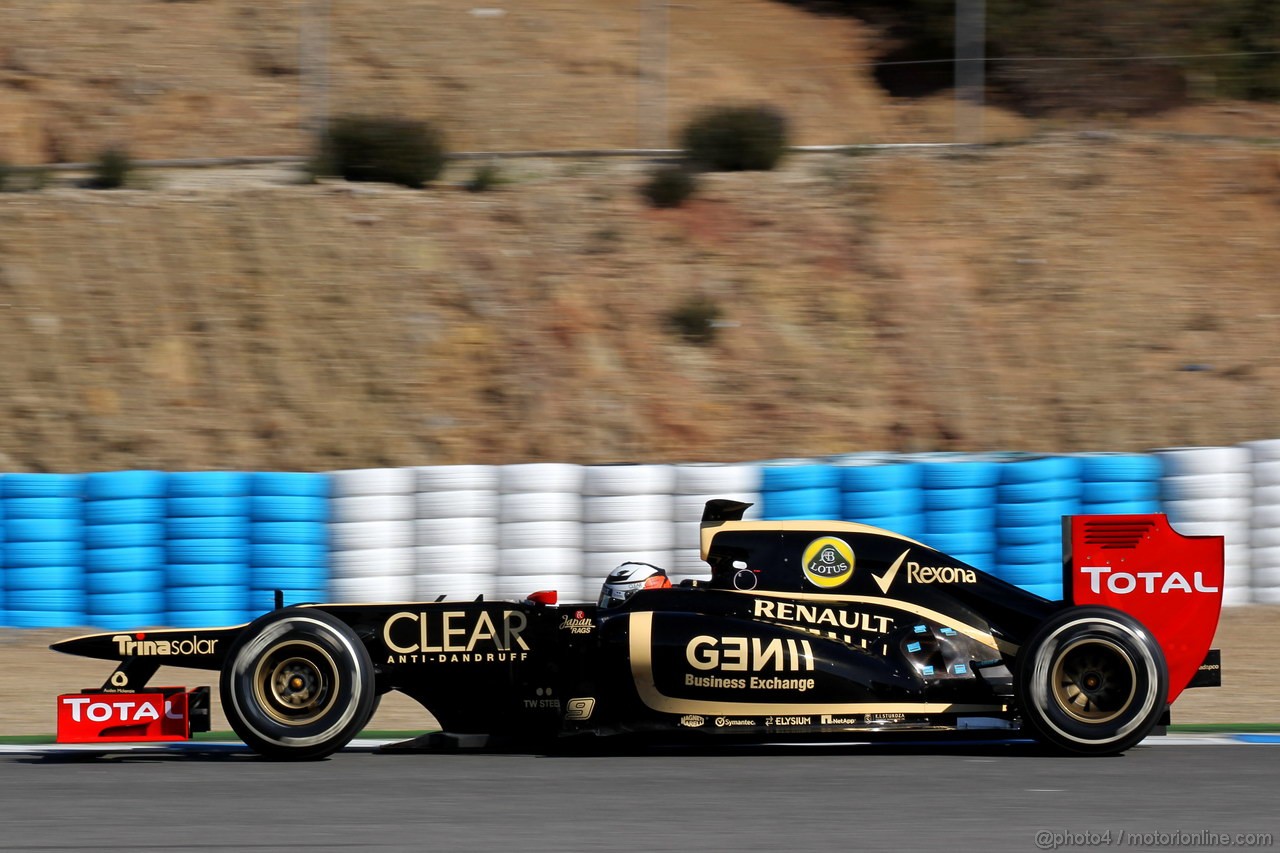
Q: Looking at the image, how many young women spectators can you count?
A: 0